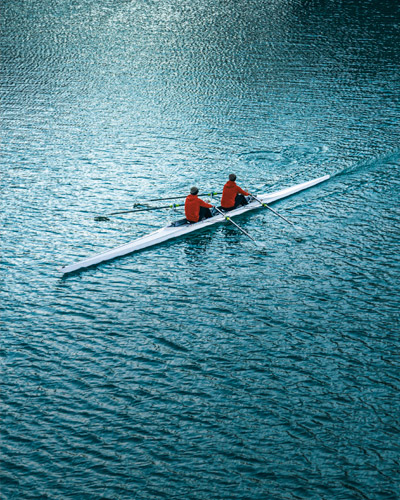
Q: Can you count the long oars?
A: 4